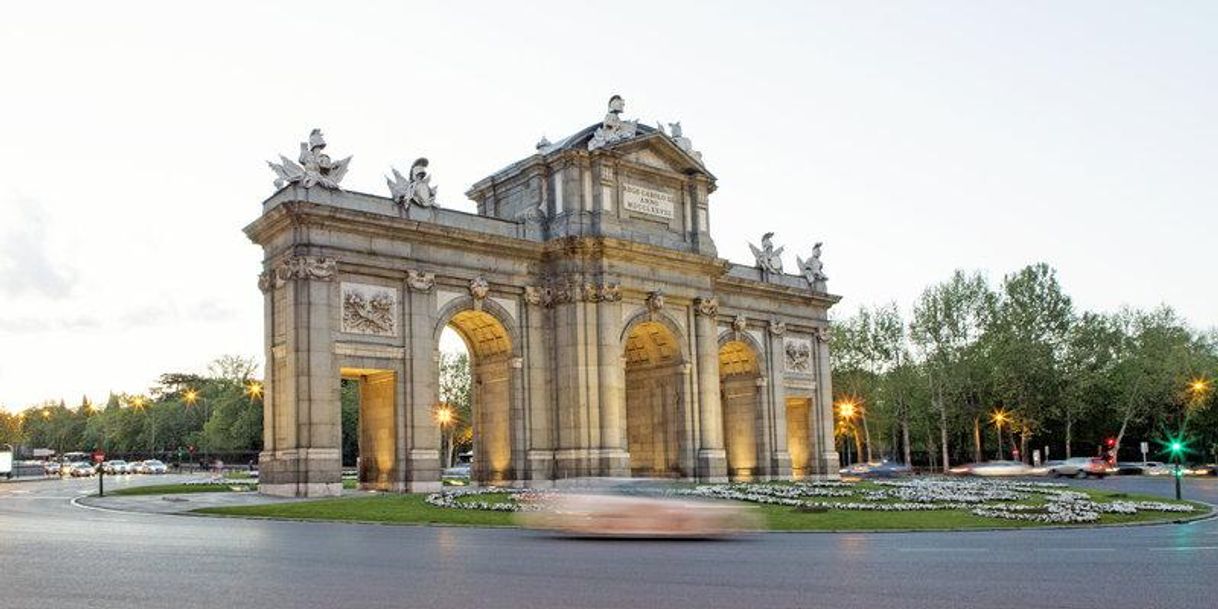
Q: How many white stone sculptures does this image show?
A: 6